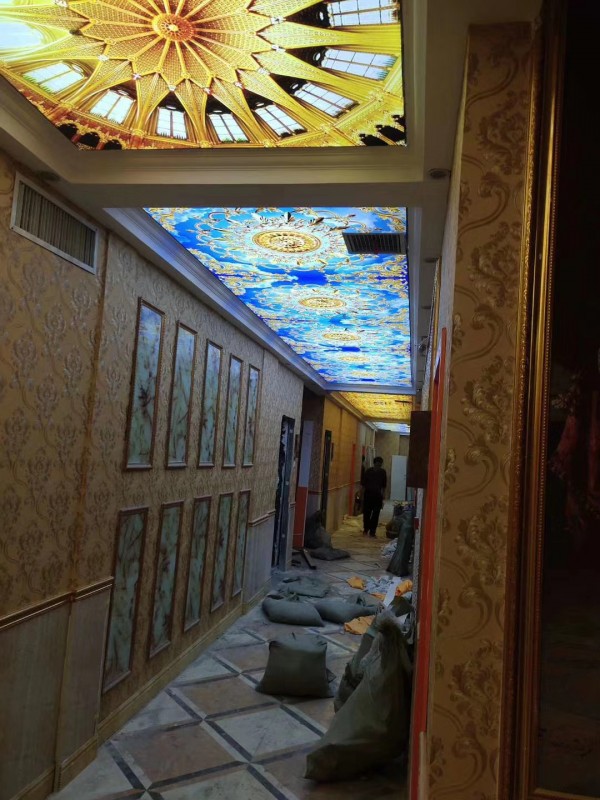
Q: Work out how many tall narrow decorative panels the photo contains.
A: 10